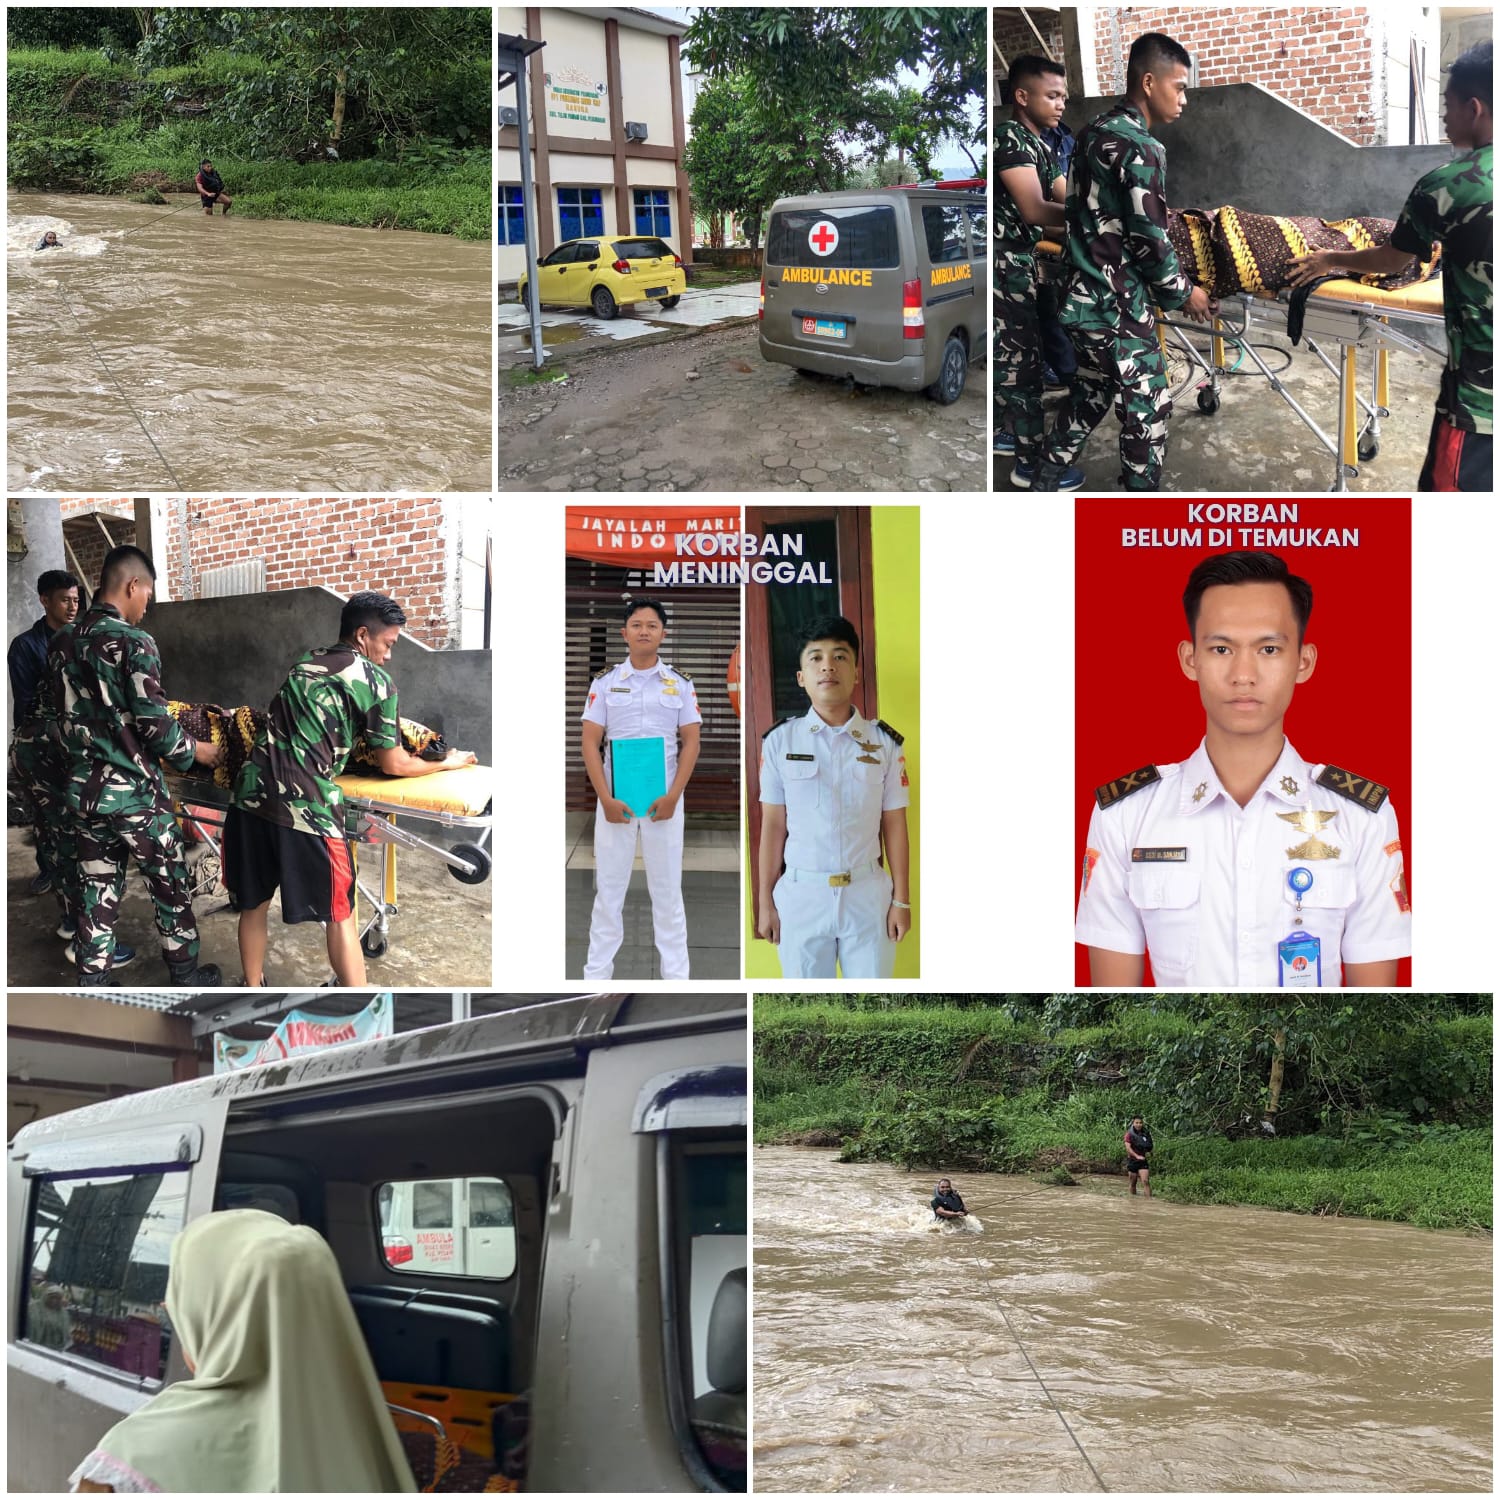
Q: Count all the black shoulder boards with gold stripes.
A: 6